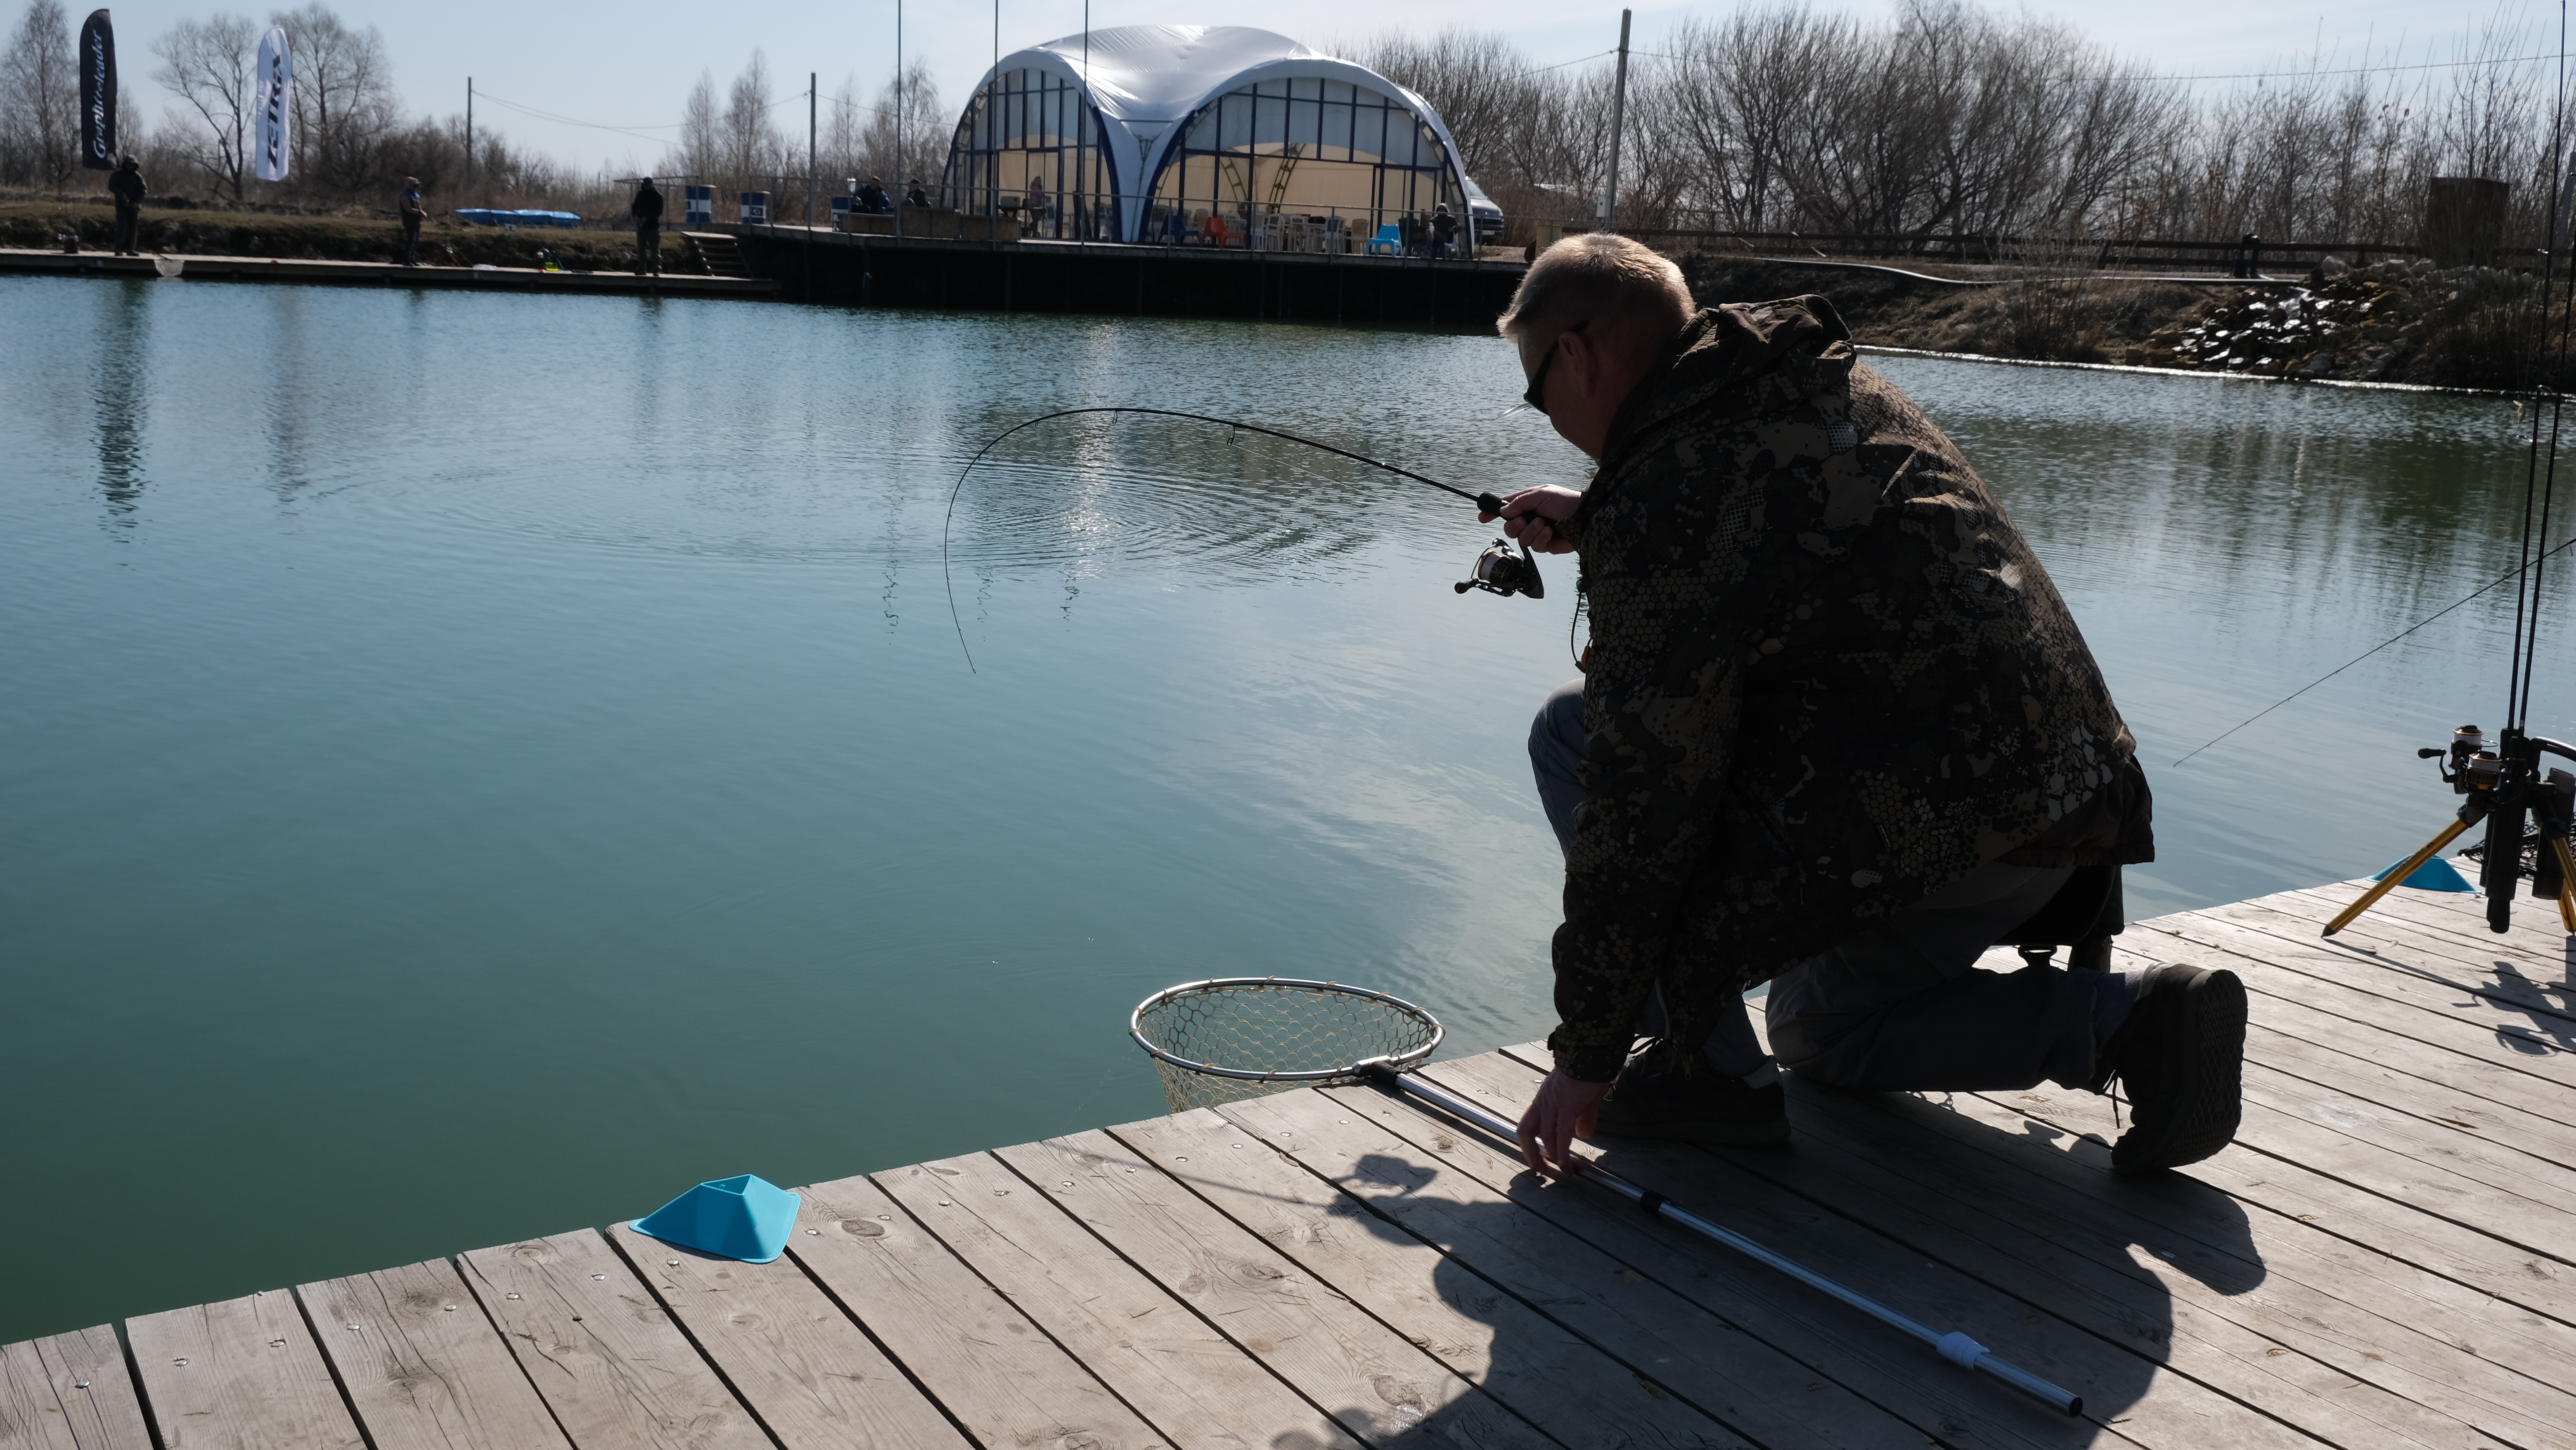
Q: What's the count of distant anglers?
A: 3